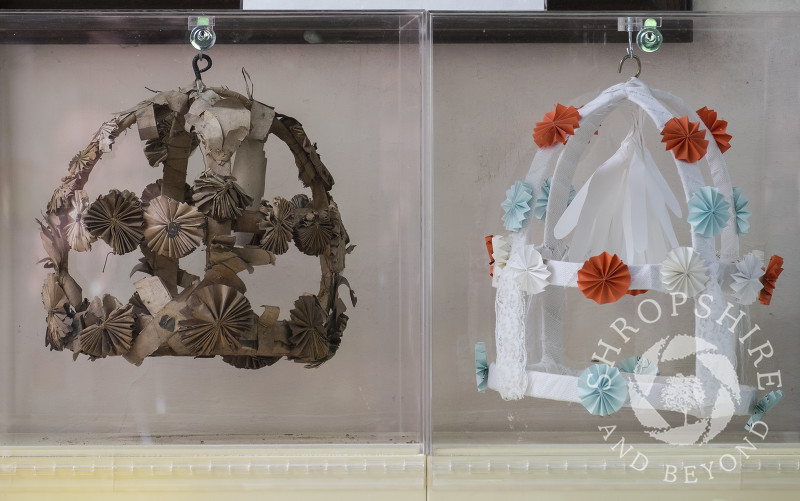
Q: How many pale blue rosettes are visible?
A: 8